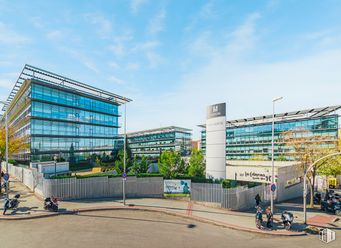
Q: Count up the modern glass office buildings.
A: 3